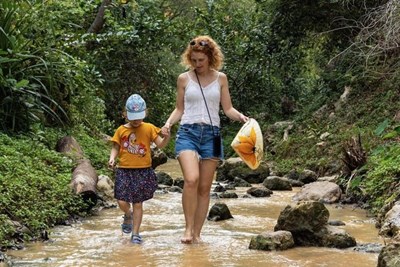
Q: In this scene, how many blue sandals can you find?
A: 2